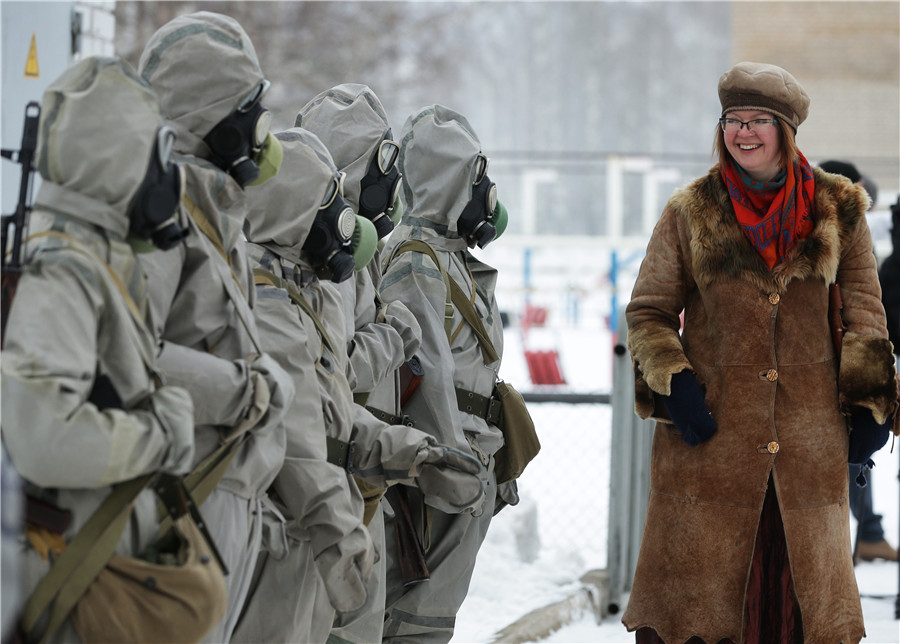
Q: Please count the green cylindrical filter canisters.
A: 5